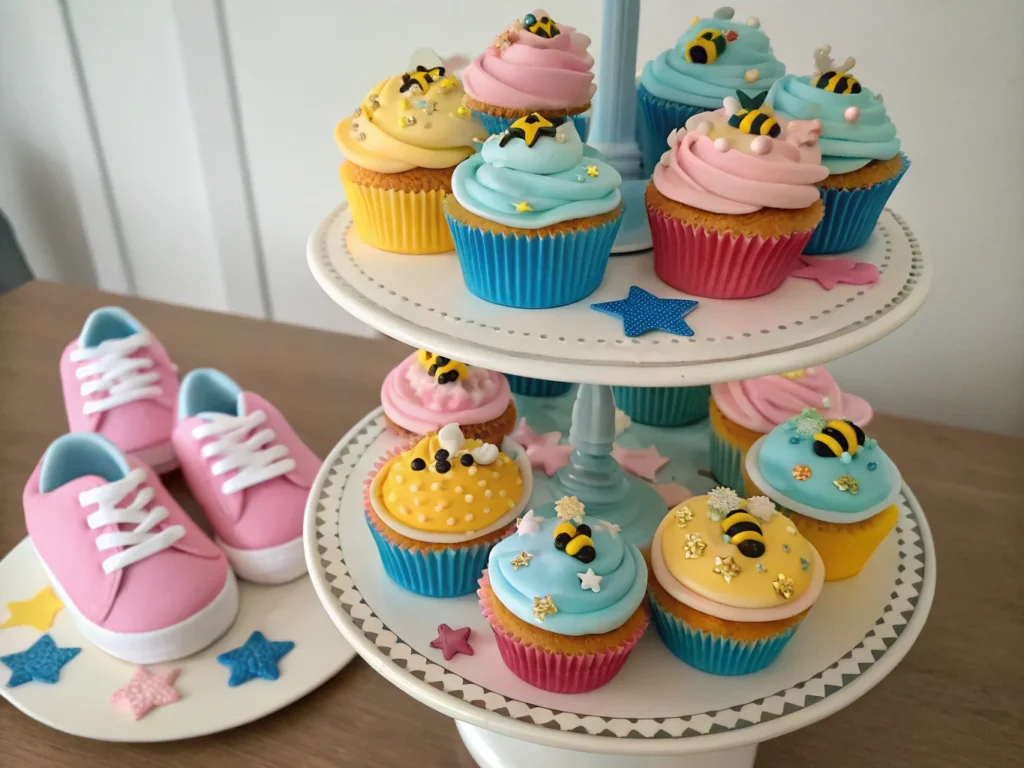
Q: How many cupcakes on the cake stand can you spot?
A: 14